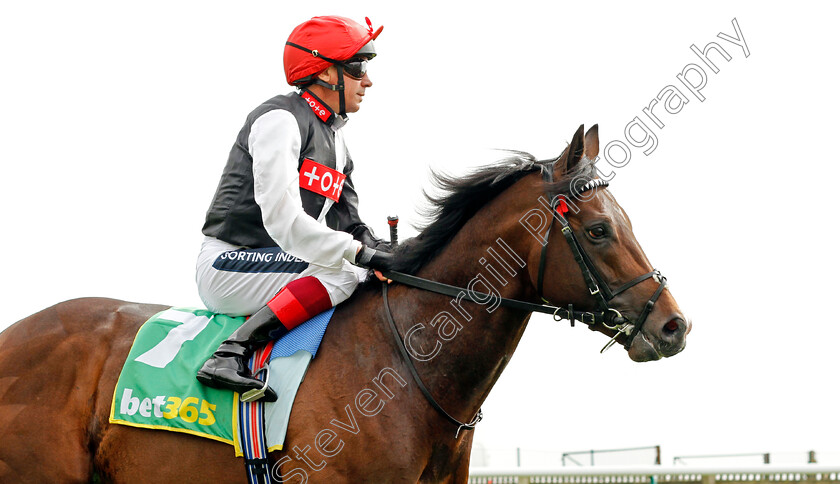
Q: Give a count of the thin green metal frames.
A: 2